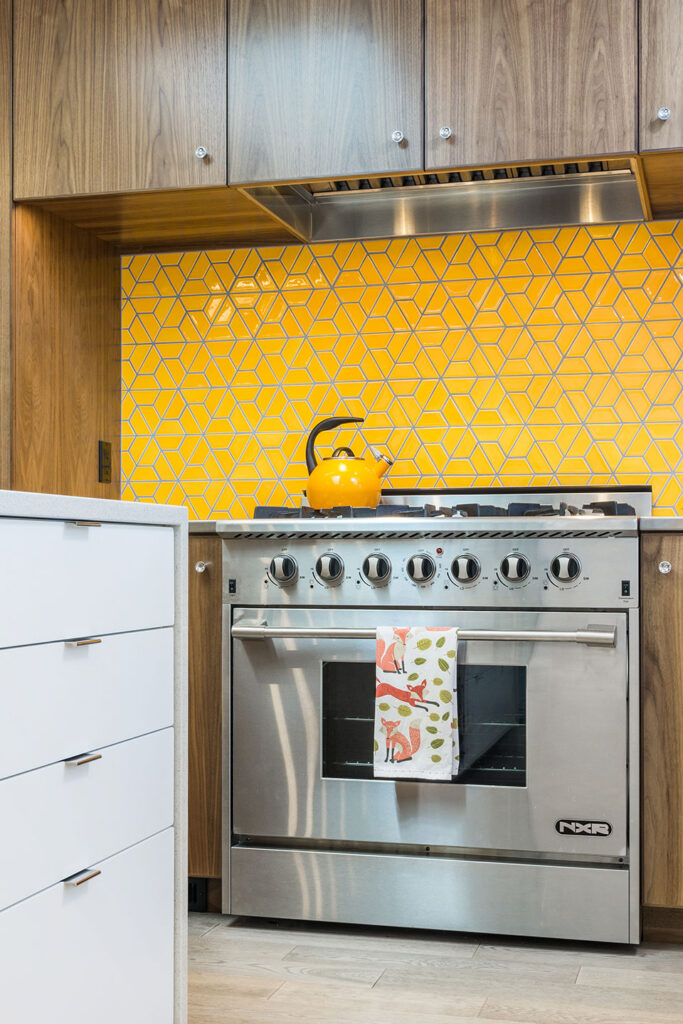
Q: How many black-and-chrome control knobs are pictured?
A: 7